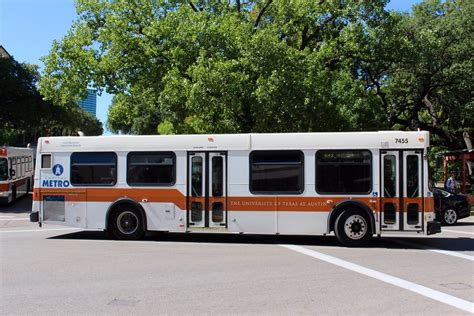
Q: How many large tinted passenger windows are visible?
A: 4